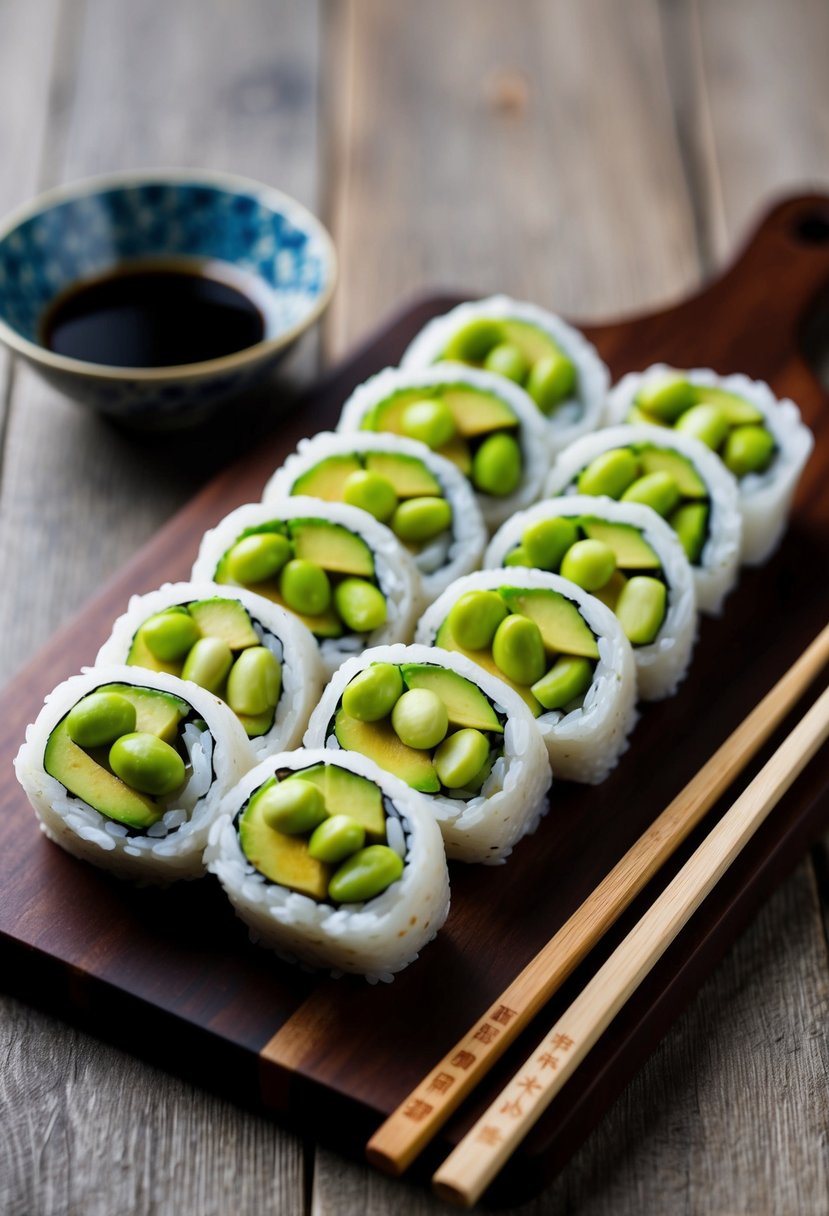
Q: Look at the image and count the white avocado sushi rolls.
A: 12